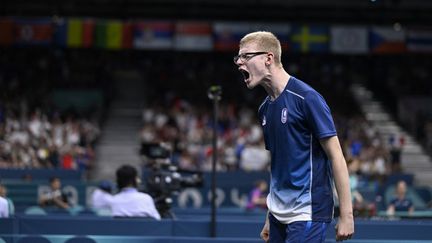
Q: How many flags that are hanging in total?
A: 12